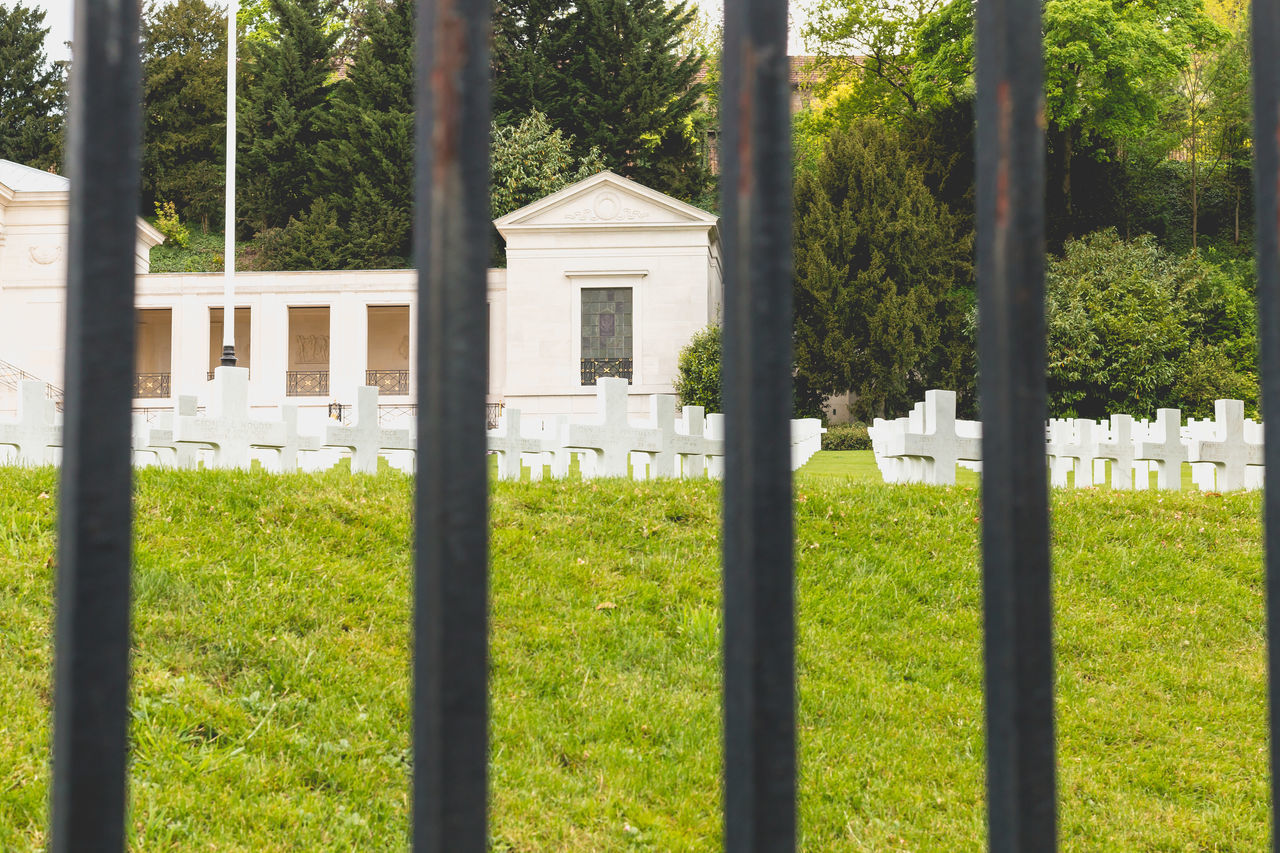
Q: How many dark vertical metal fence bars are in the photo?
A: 5